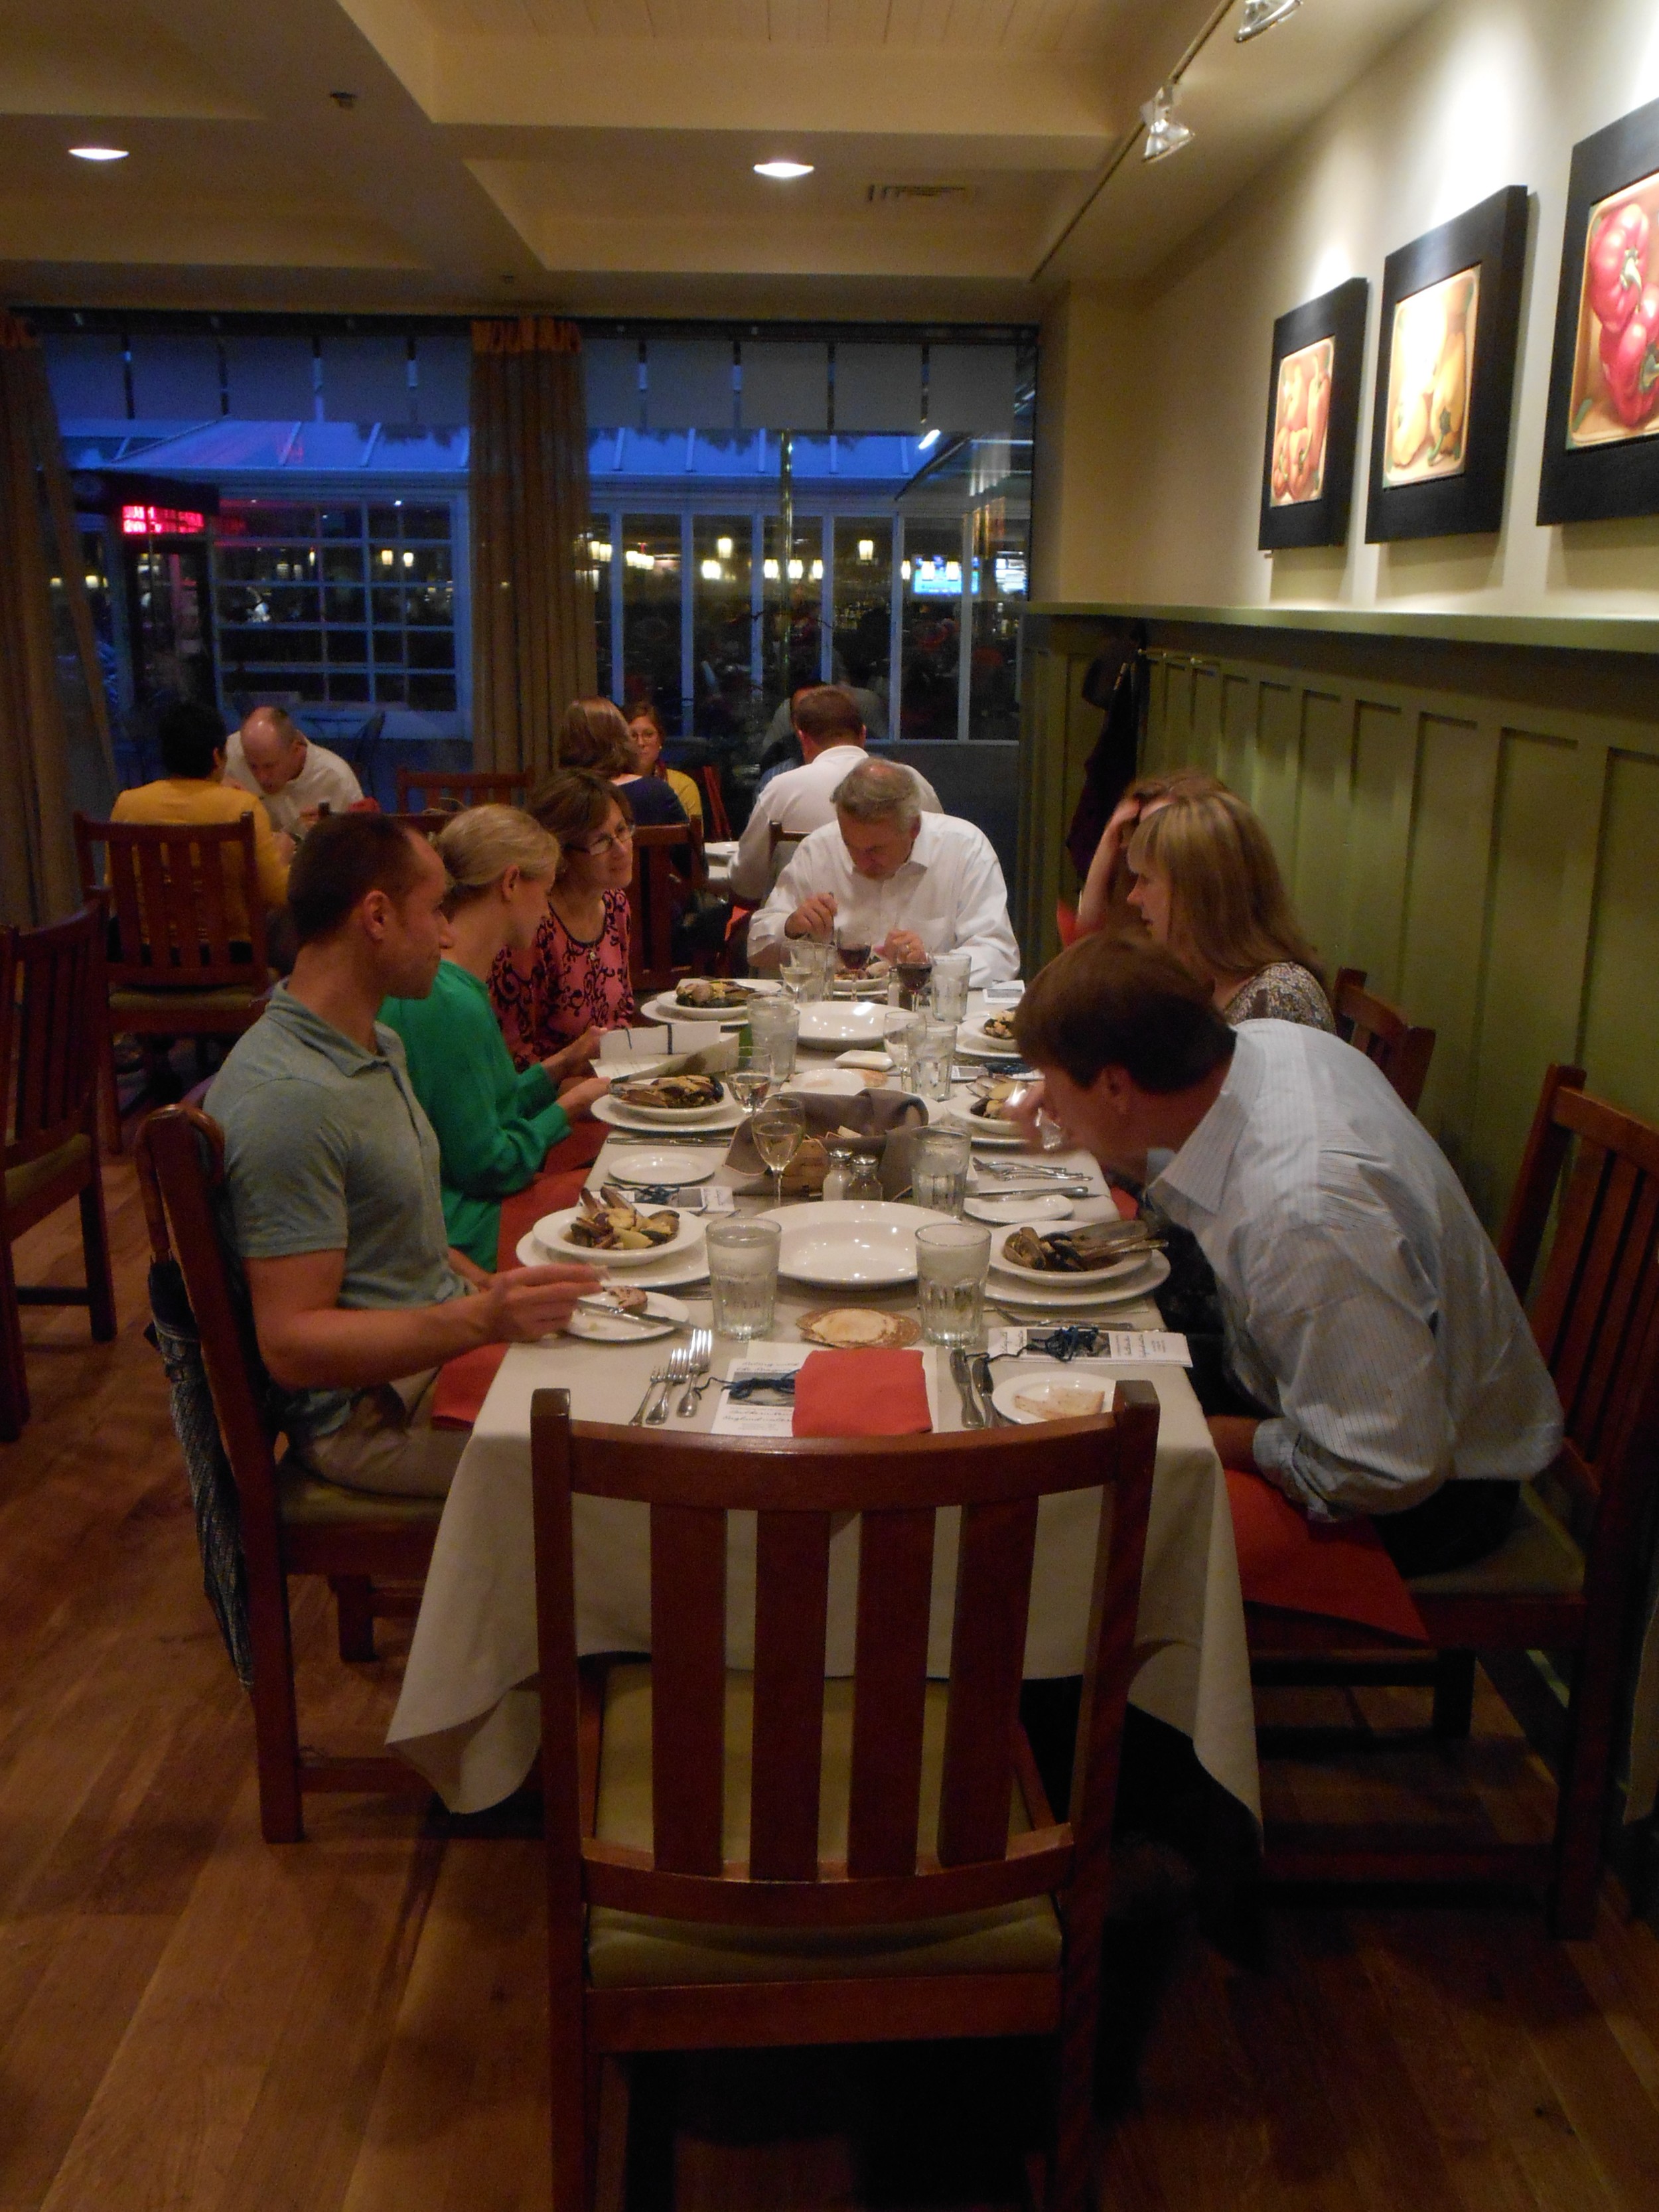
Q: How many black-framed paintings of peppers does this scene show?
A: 3